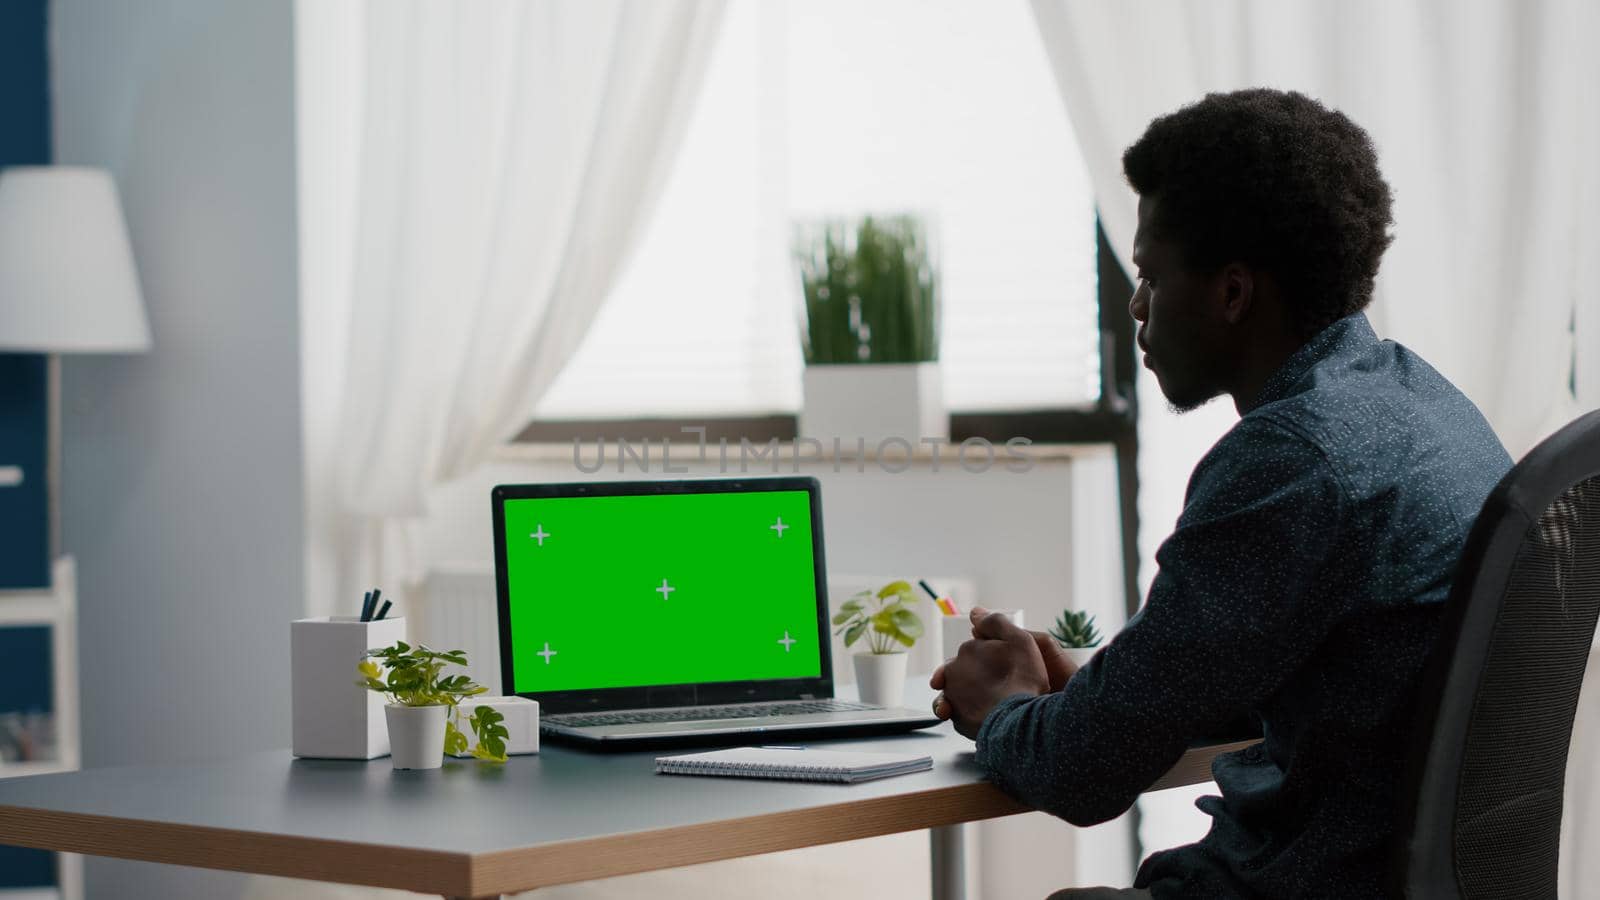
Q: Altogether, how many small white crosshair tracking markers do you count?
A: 5